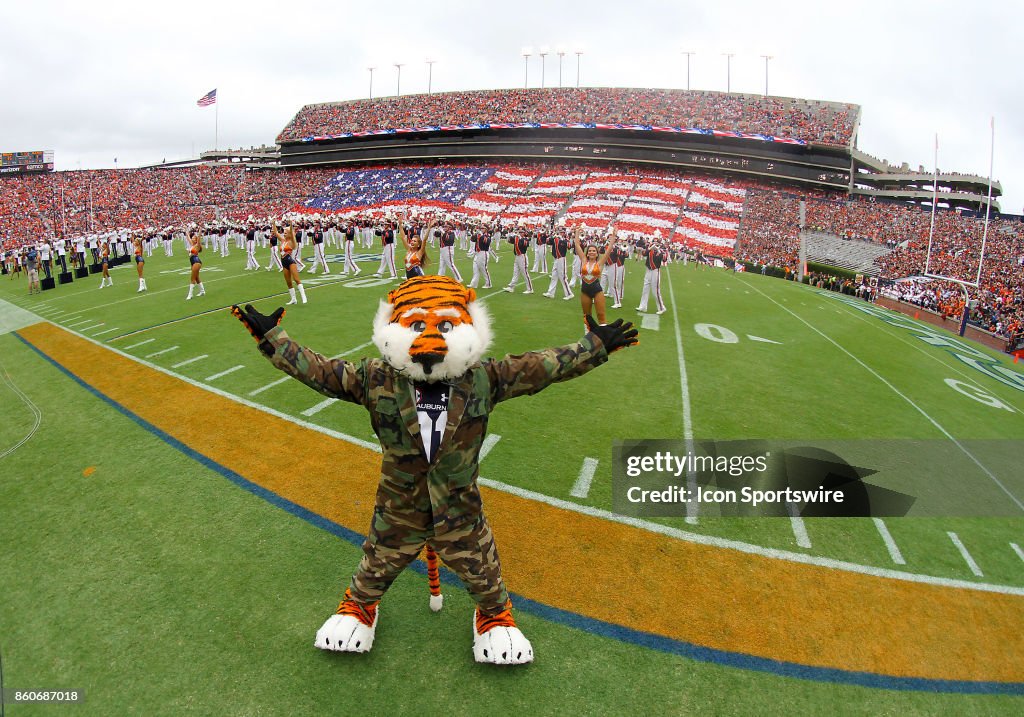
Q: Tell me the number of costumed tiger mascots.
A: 1